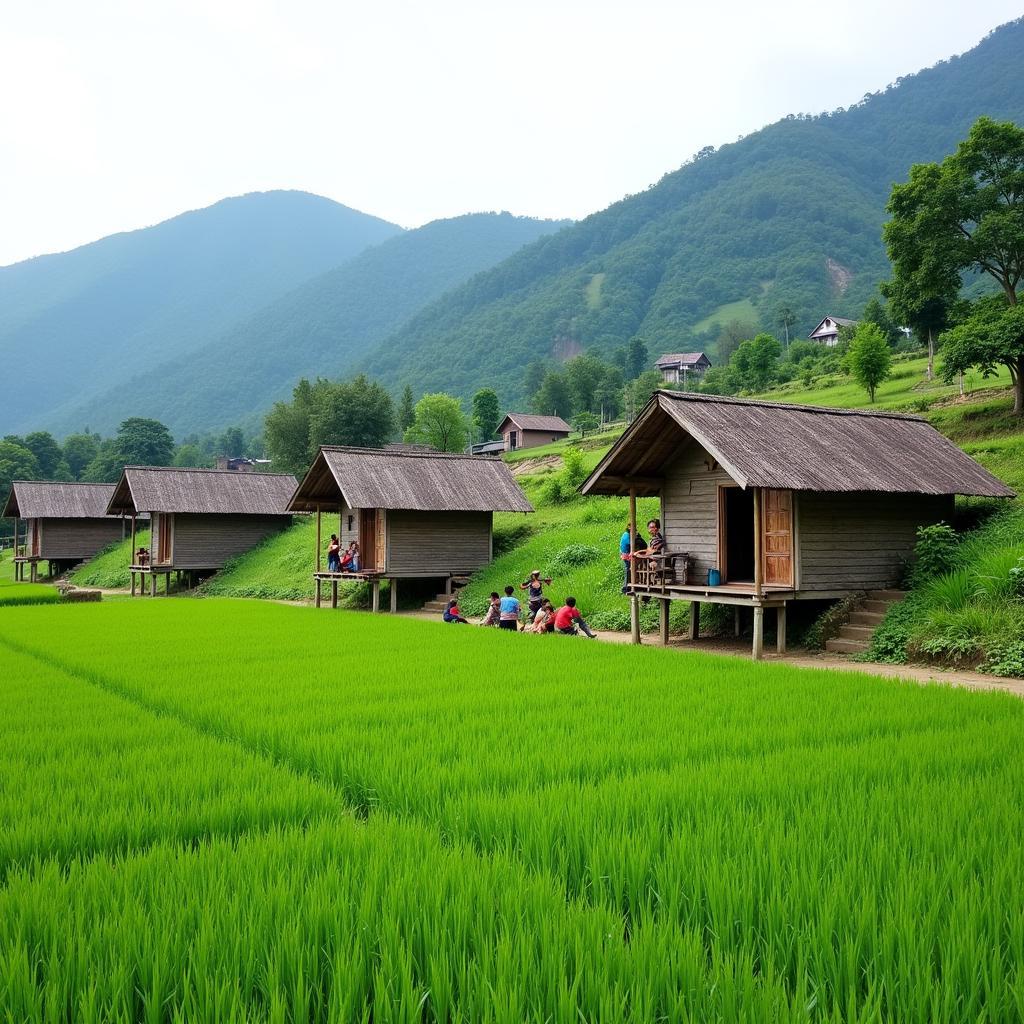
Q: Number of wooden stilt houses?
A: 4